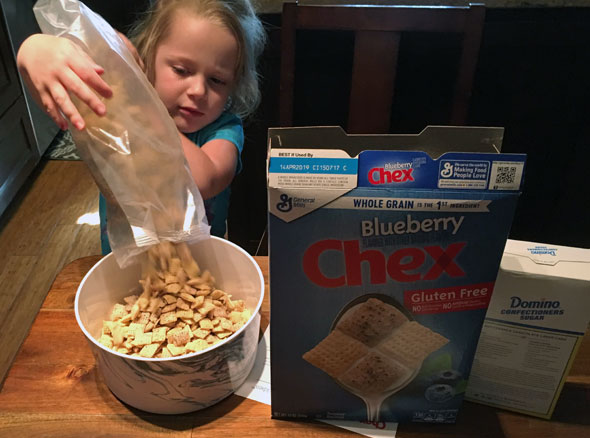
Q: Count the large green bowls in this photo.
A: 0